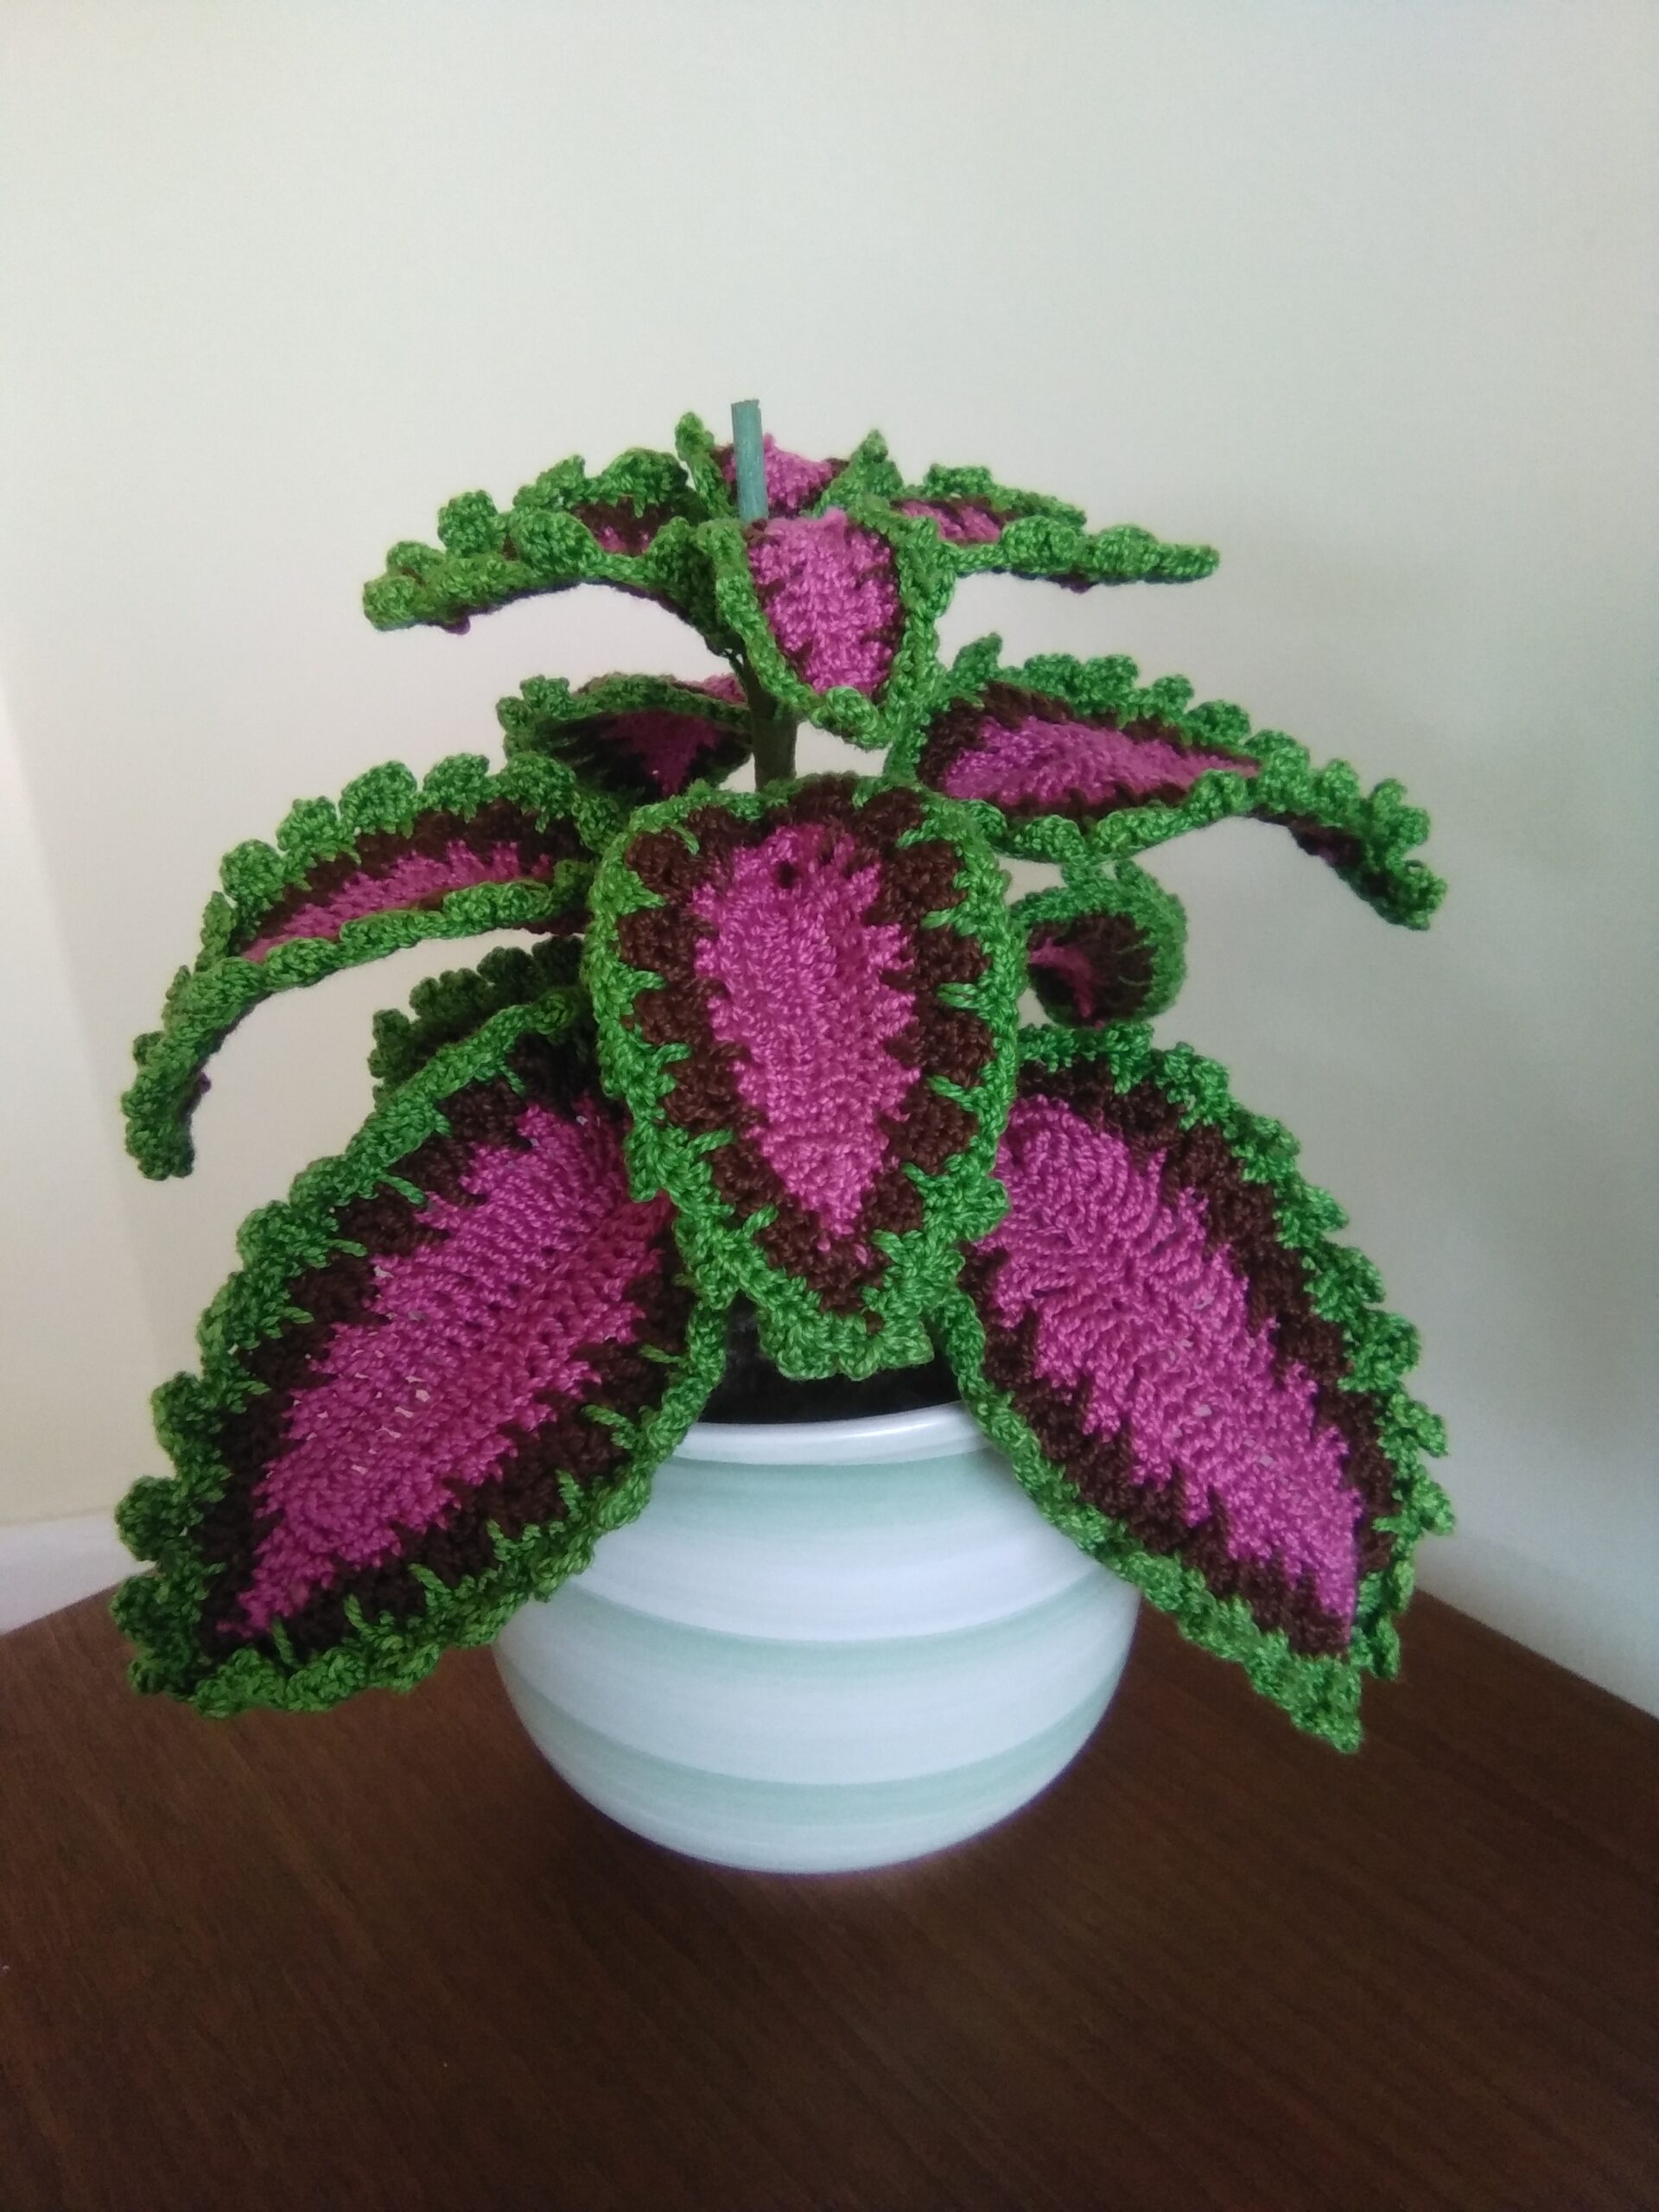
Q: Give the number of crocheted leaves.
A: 12